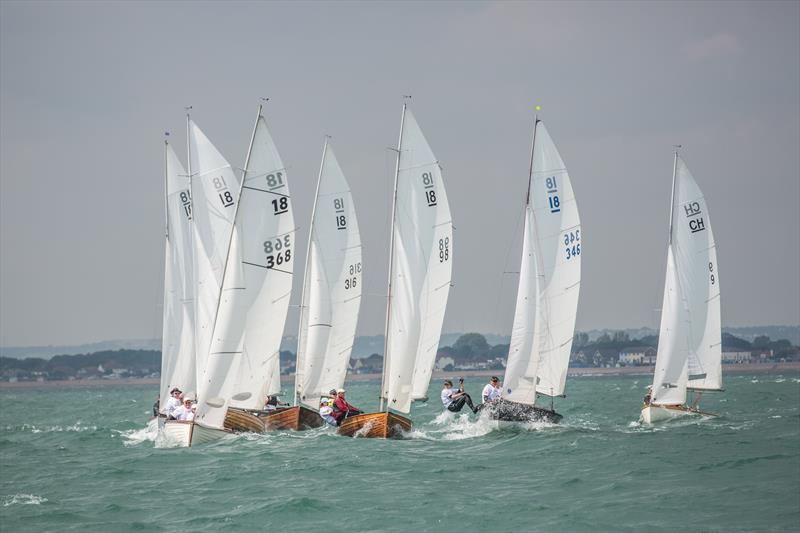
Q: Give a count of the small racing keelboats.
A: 7